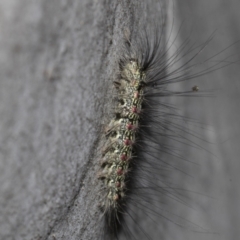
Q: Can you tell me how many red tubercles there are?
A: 8